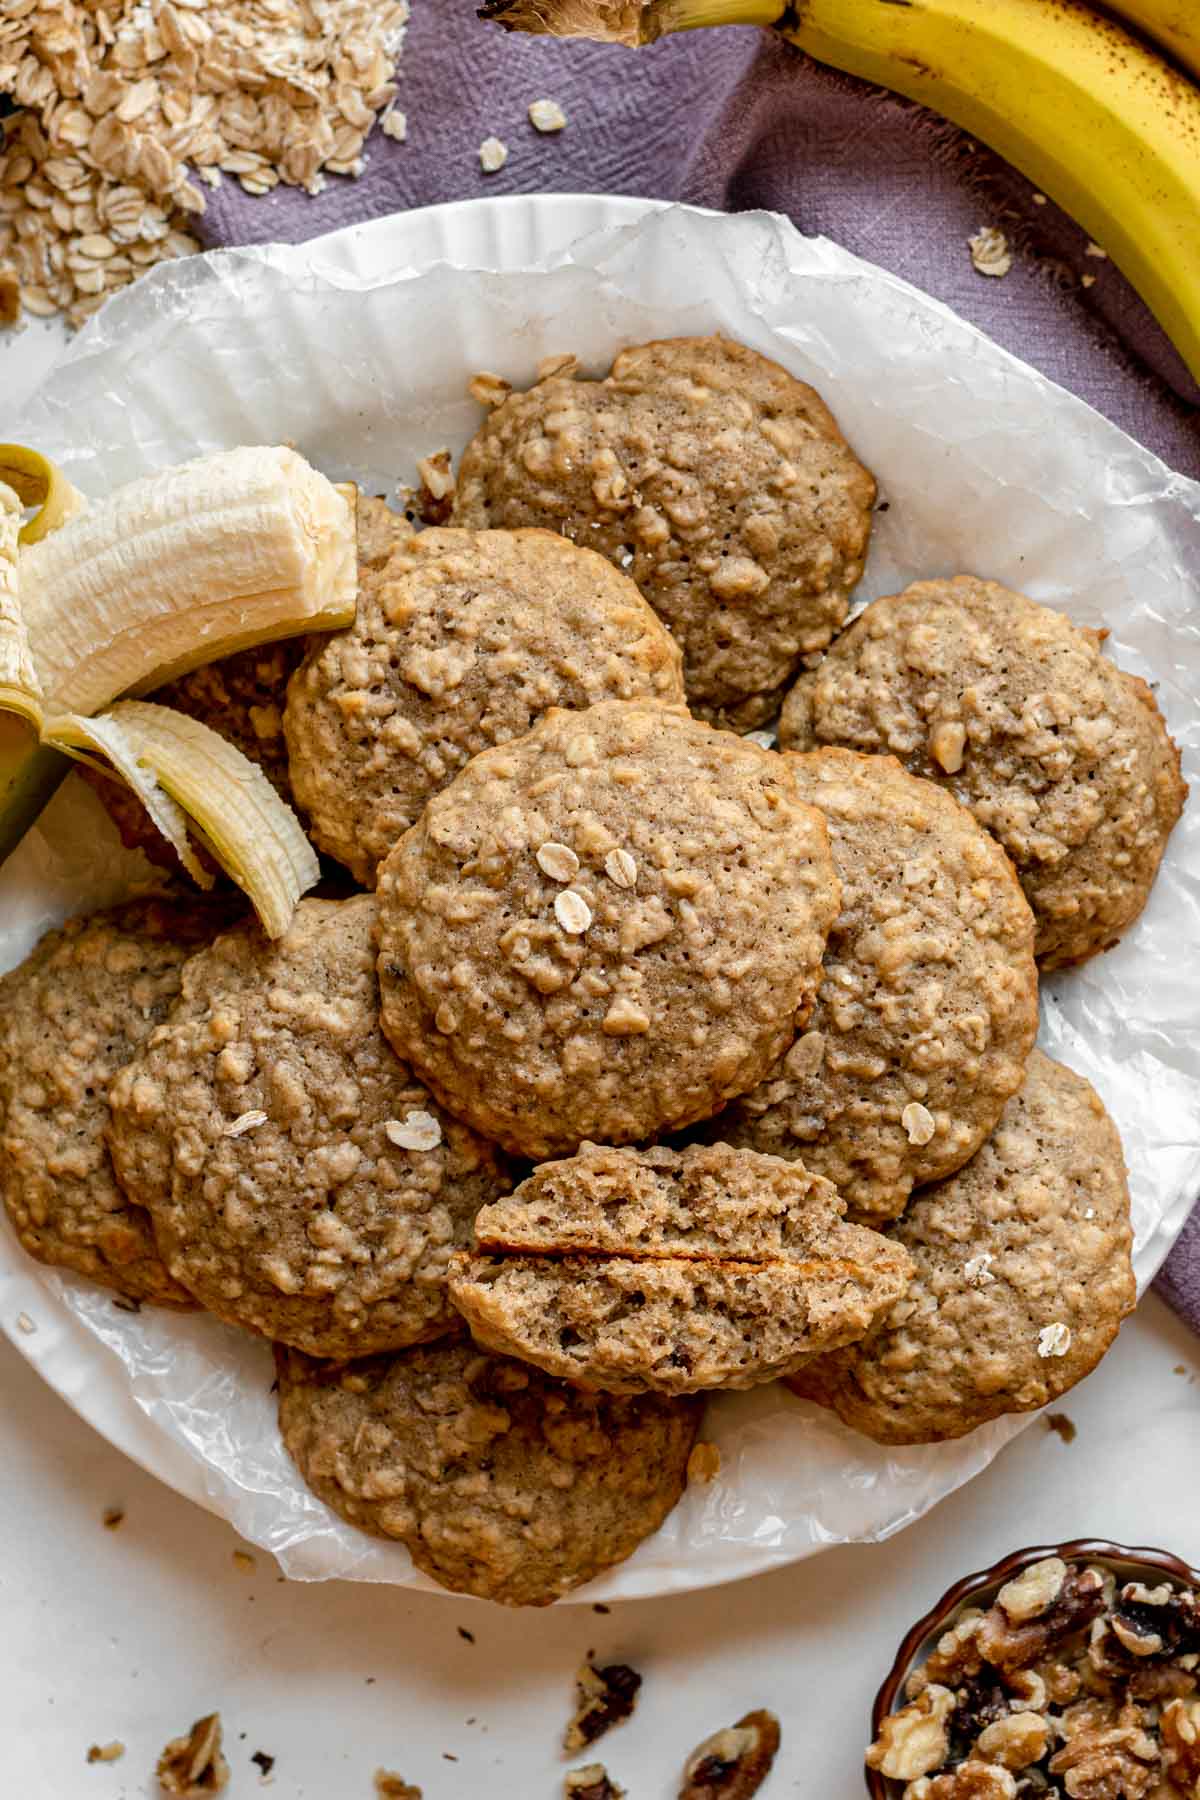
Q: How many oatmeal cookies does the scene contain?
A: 11